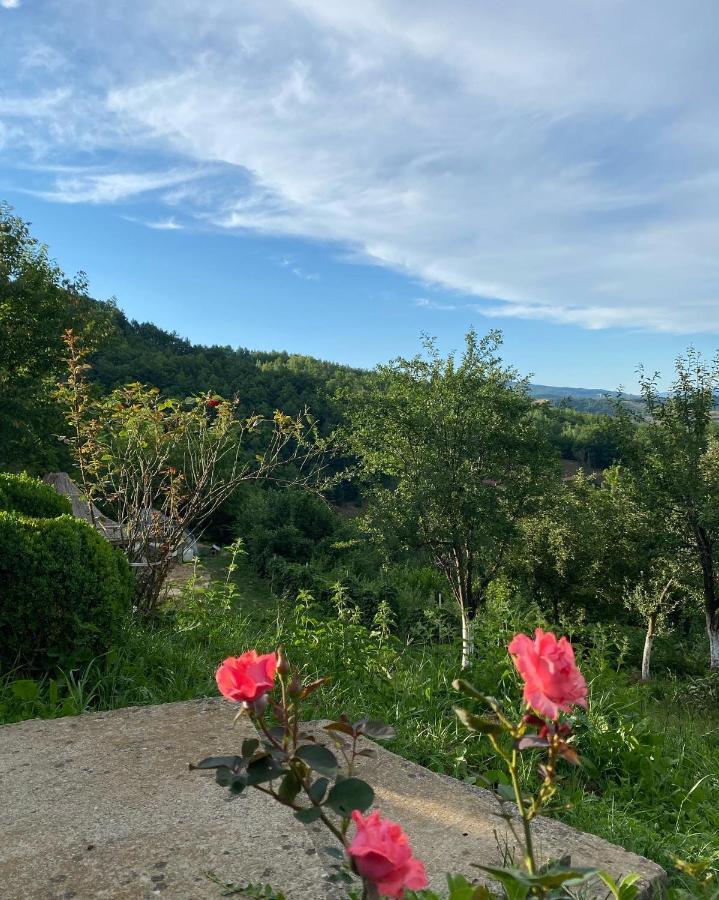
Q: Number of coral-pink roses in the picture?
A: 3